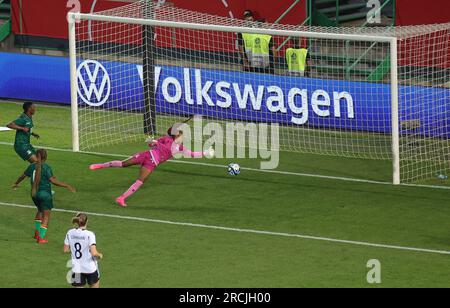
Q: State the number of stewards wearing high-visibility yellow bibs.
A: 2